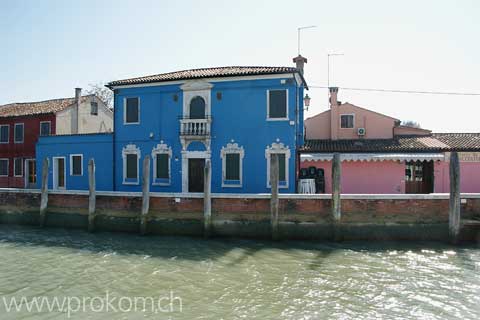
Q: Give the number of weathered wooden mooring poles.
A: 7